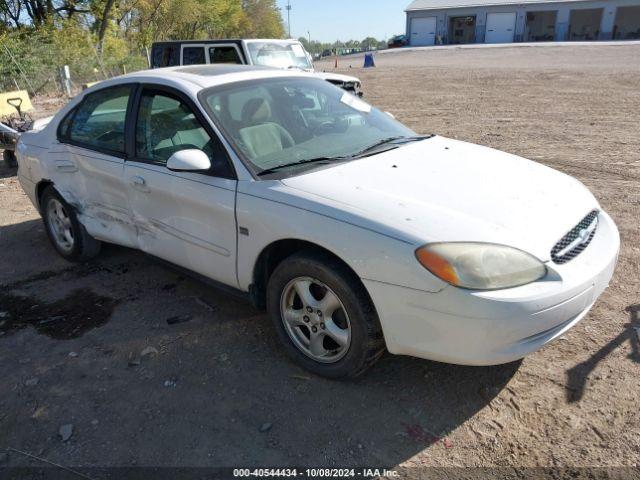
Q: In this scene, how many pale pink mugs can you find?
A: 0